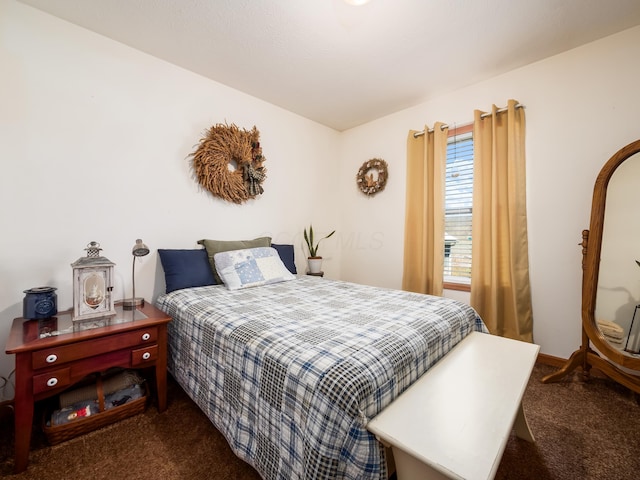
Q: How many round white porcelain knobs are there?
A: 4